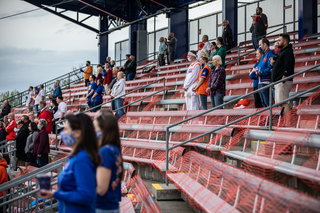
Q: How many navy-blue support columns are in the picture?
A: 5